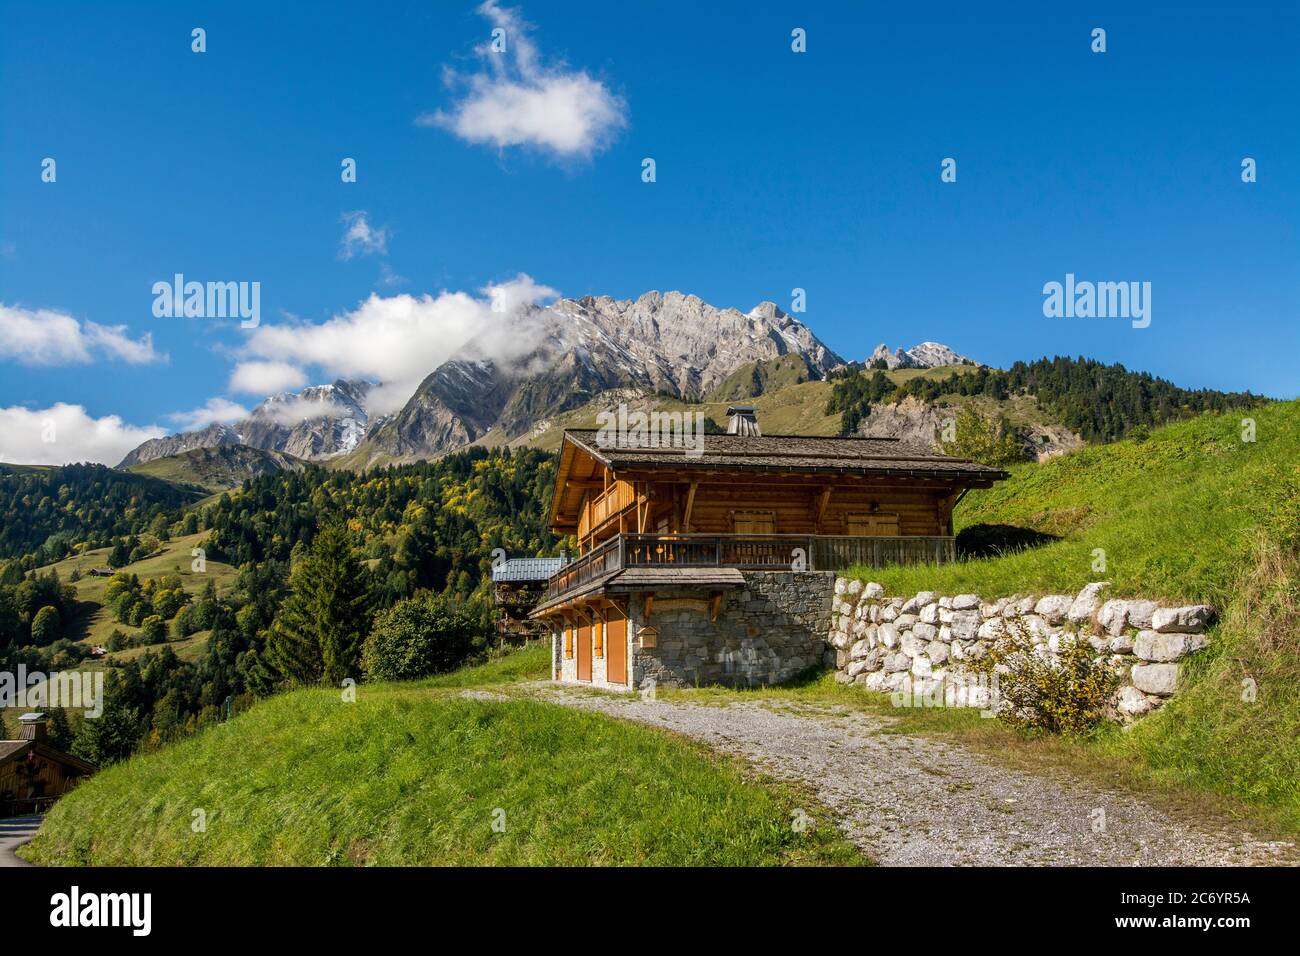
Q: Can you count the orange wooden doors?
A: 2